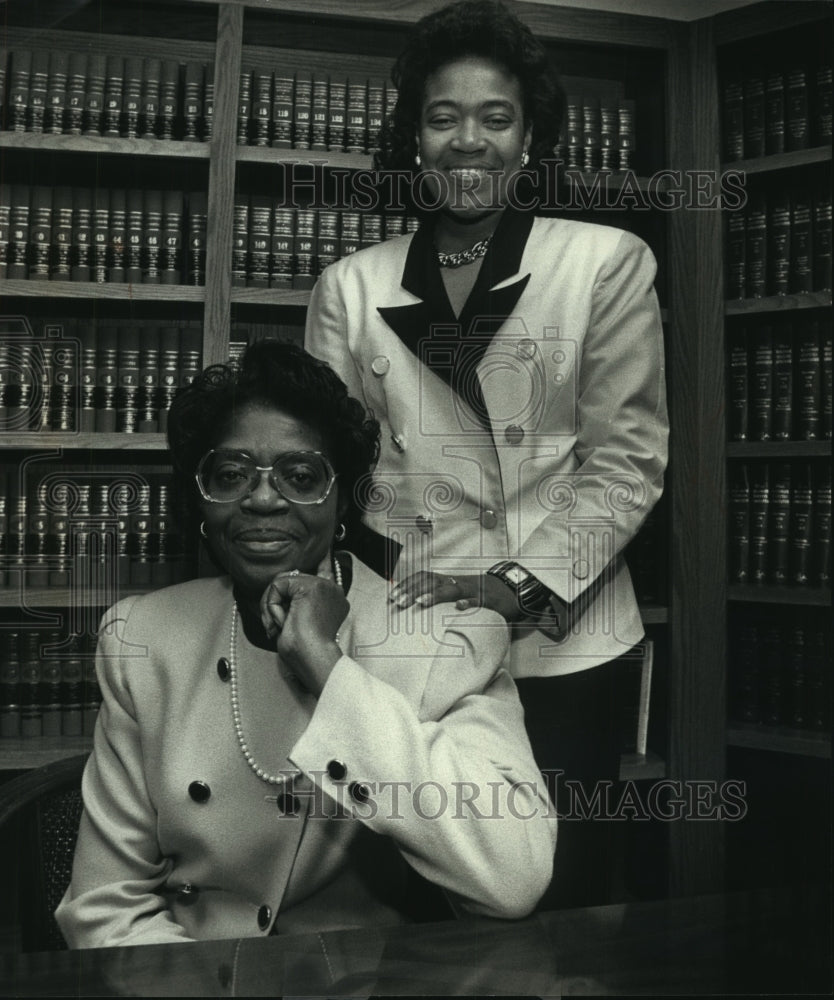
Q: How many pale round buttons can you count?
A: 7